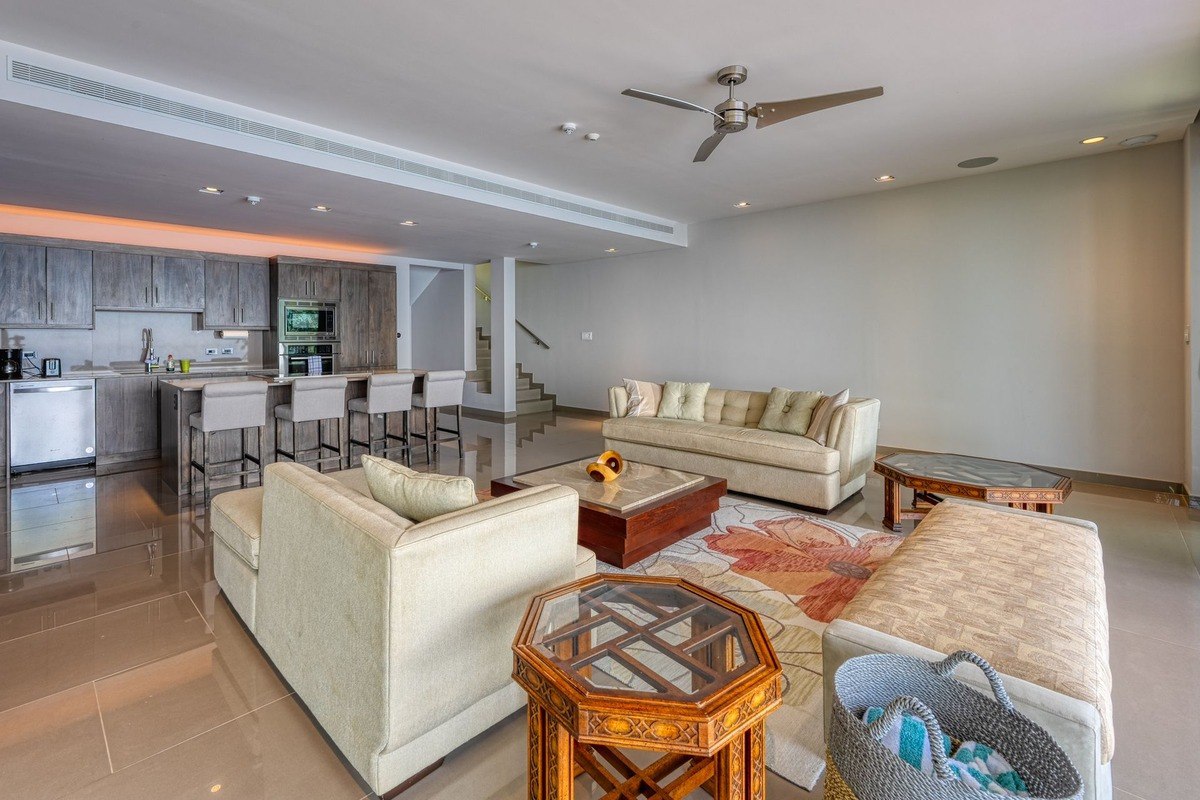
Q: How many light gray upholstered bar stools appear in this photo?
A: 4